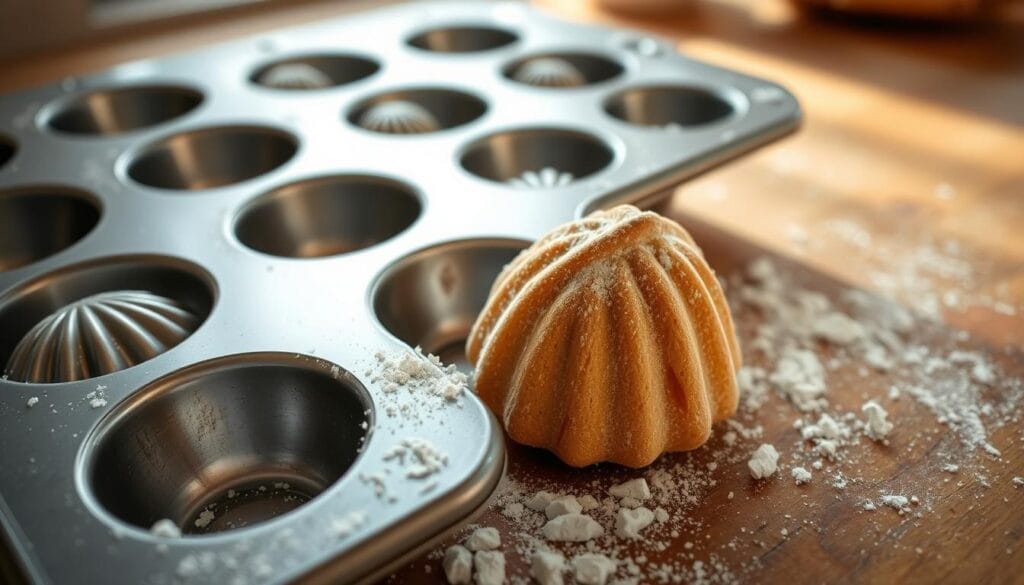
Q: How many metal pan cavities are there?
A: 14